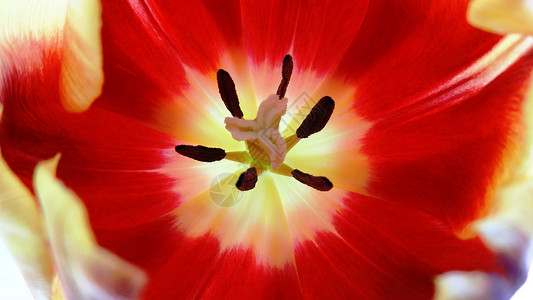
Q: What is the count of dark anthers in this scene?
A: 6